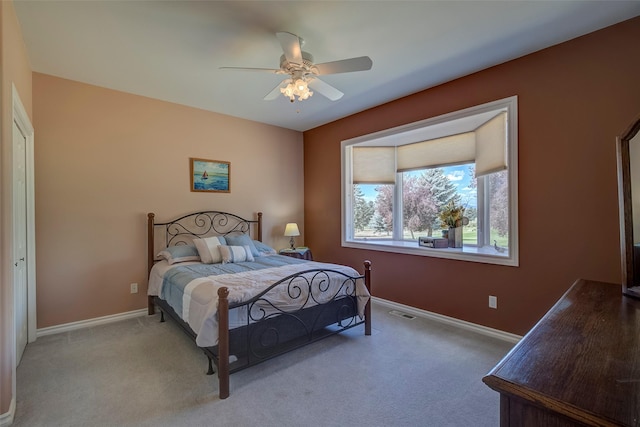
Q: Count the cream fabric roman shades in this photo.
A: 3